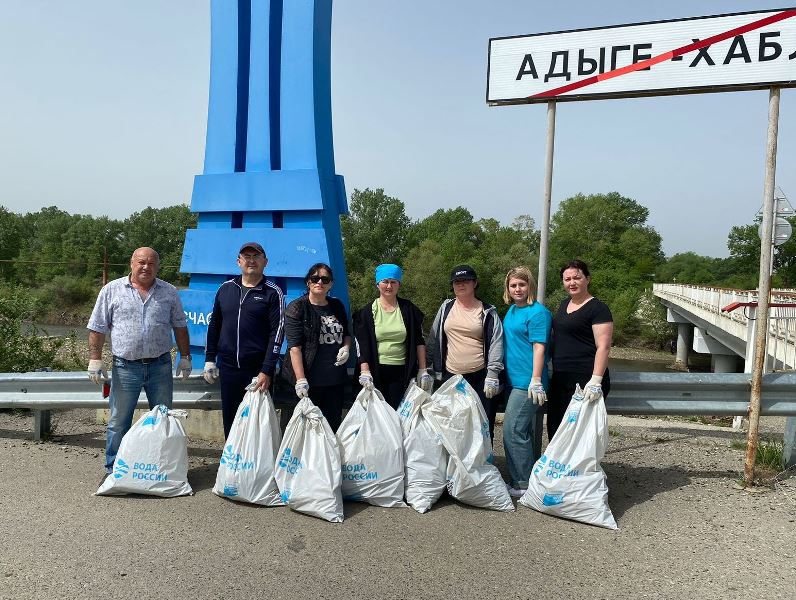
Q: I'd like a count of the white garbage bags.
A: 7